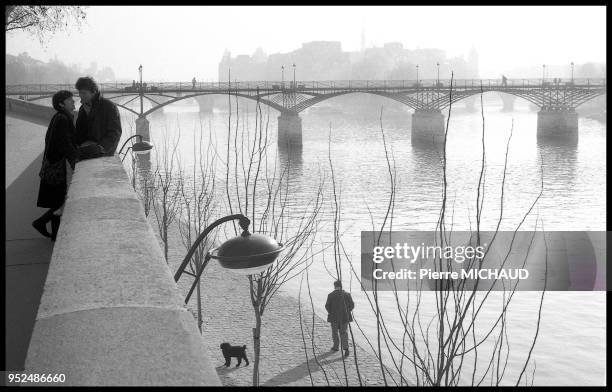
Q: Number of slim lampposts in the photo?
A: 7